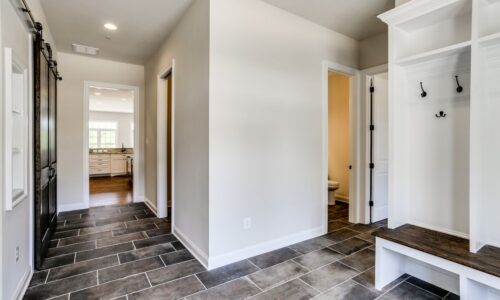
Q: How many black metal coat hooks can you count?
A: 3